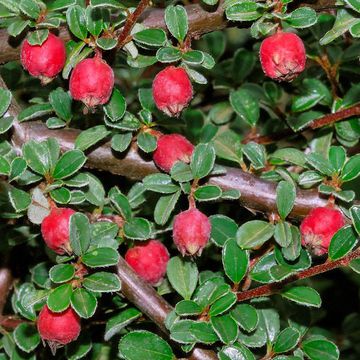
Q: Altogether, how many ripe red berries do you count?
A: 10